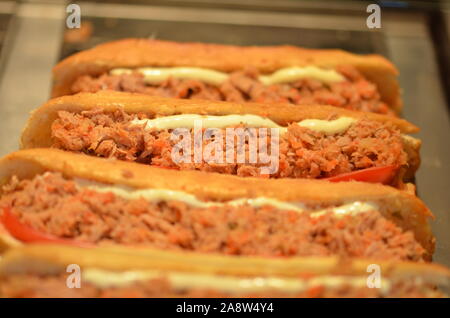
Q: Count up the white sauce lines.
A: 4